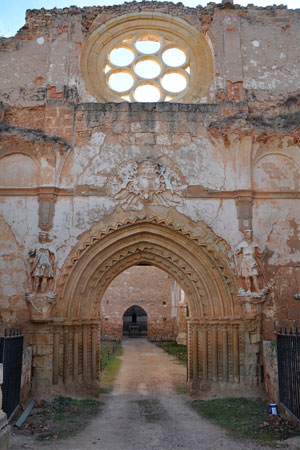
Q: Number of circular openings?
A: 7